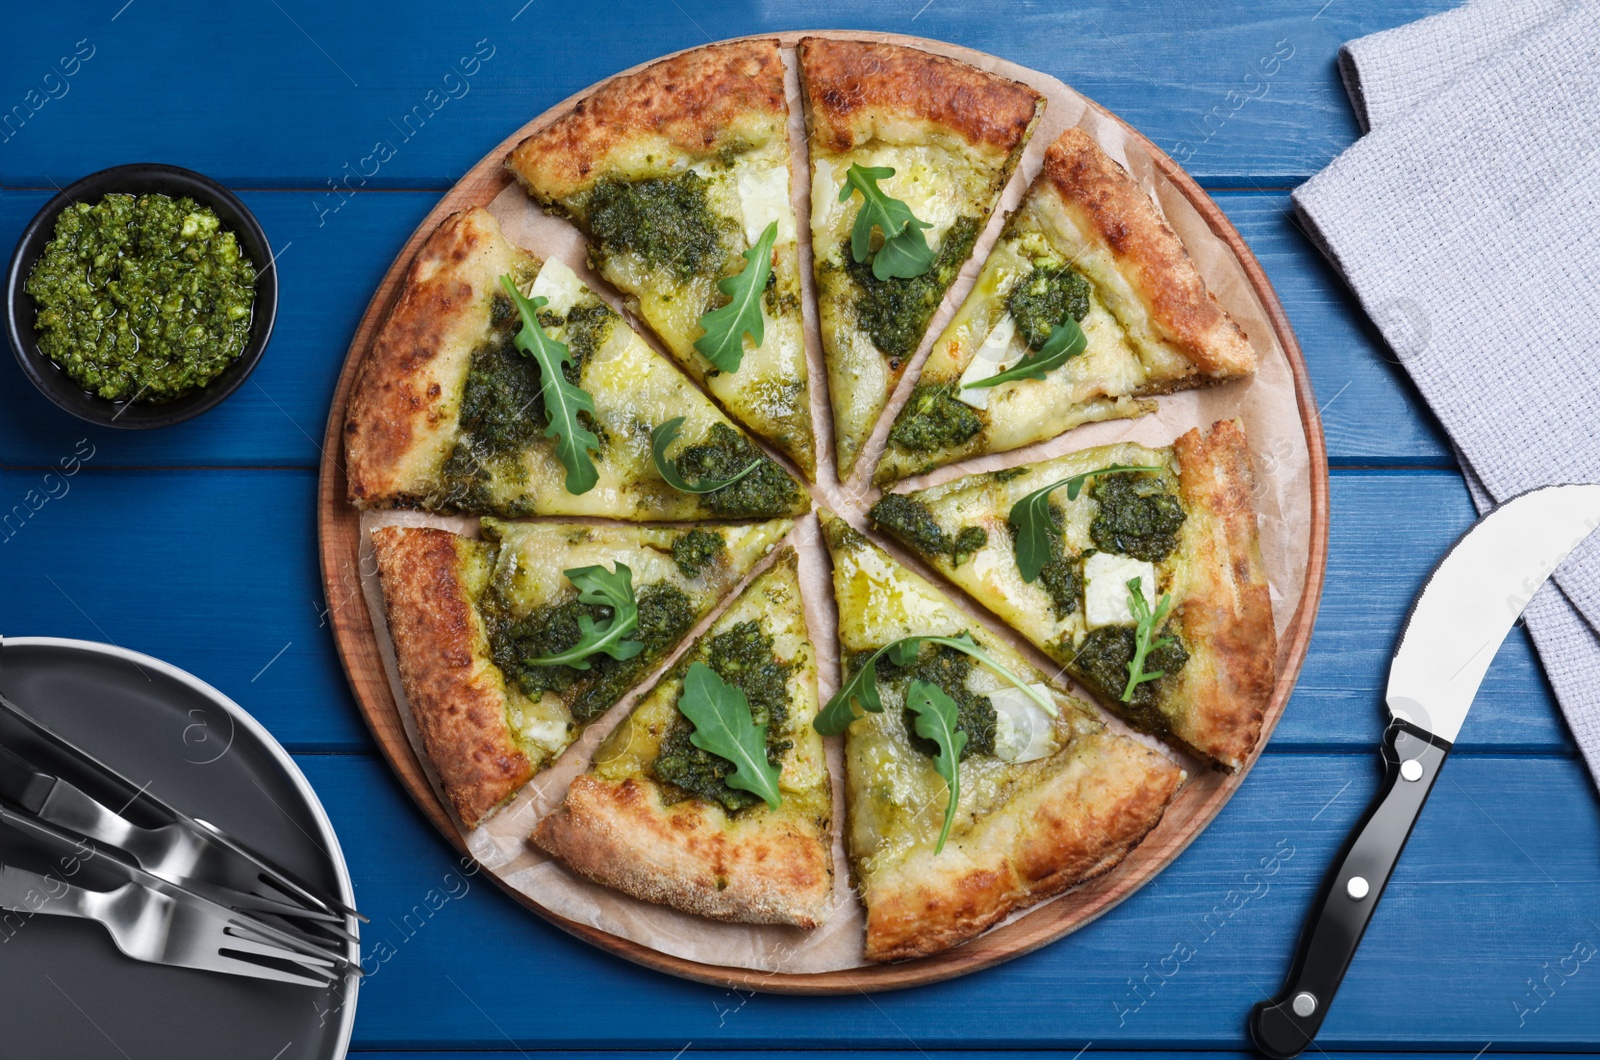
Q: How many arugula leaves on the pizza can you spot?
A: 11